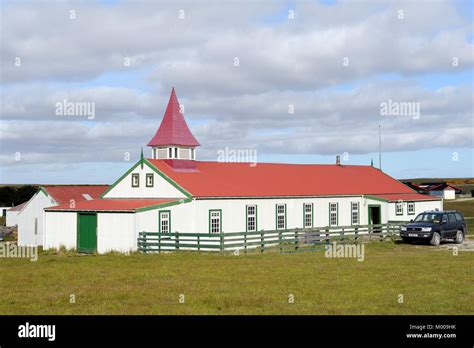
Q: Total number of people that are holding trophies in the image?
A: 0